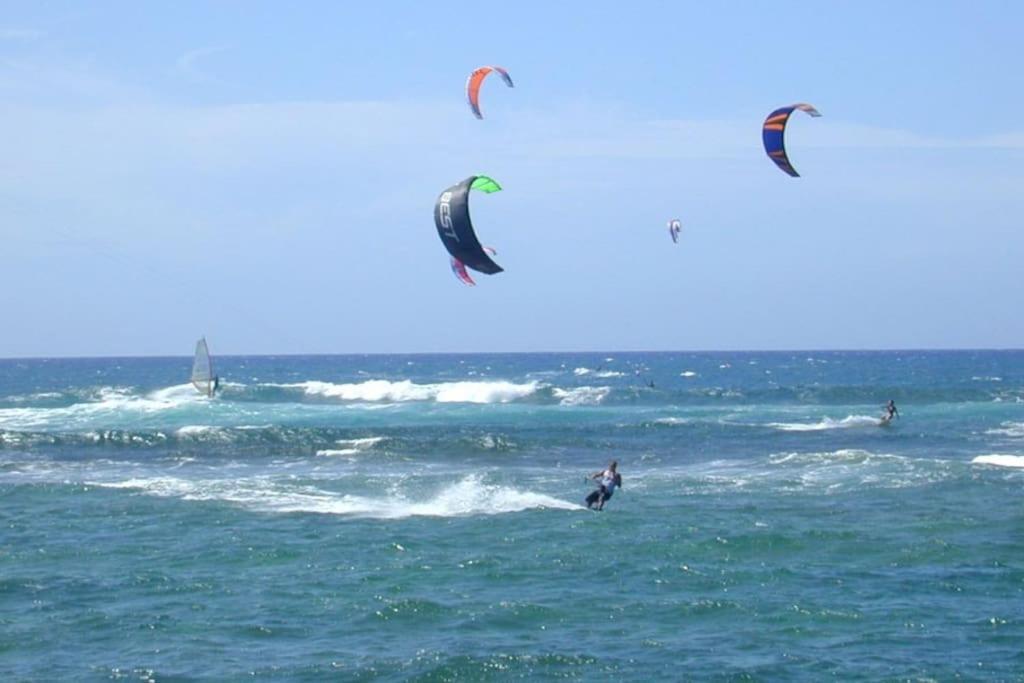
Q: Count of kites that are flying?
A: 5